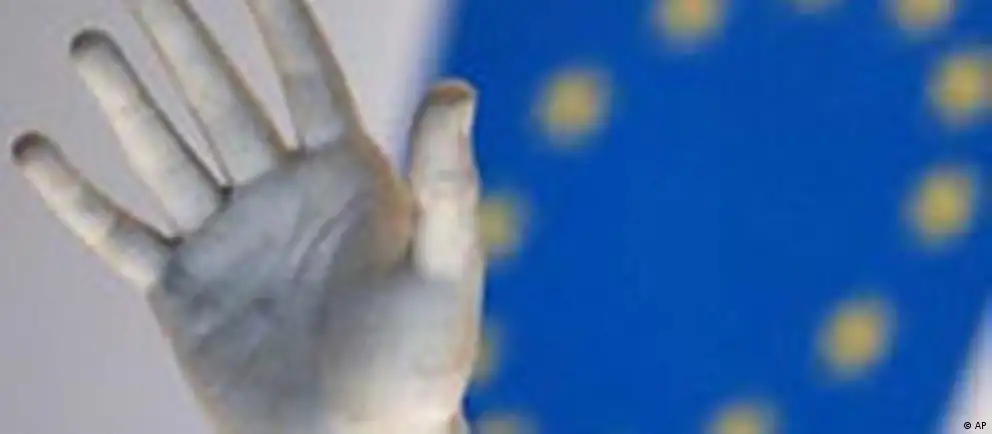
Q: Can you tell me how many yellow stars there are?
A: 11